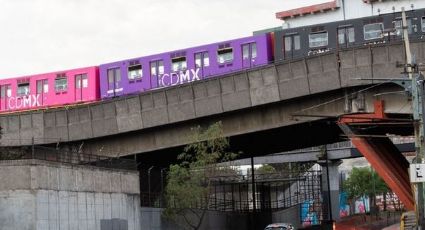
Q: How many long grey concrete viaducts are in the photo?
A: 1